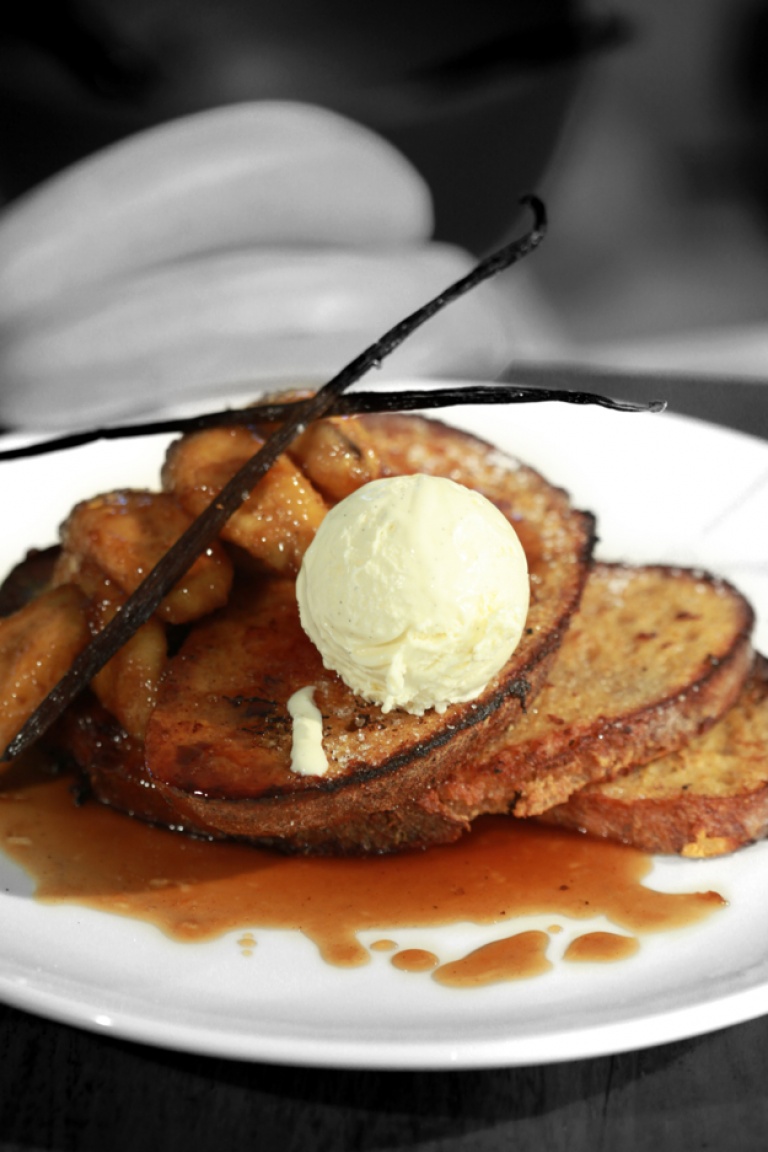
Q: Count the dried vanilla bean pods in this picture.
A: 2